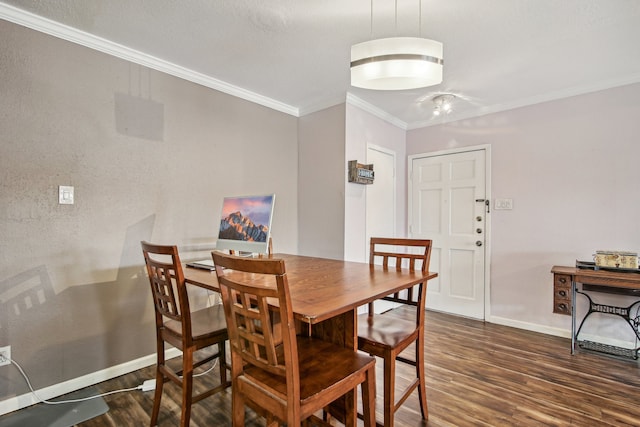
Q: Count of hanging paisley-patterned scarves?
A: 0